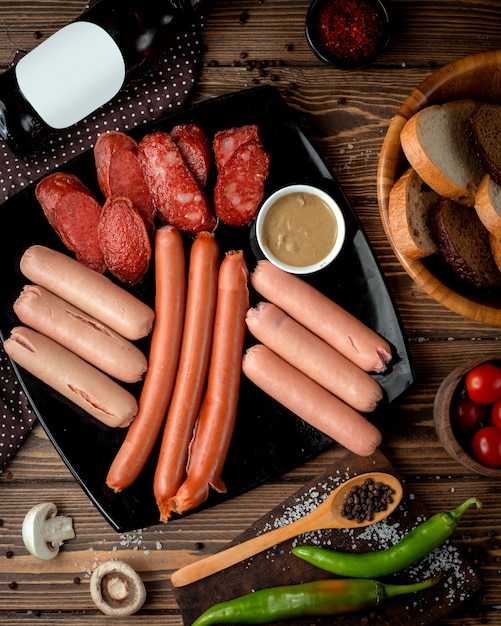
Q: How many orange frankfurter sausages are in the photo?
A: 3